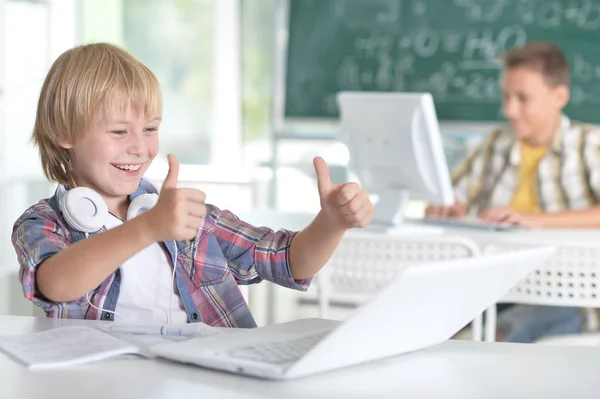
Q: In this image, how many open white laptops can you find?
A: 1